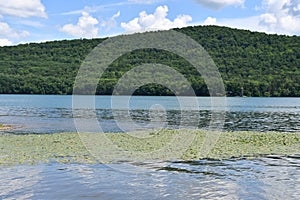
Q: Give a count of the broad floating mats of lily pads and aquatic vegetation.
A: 1